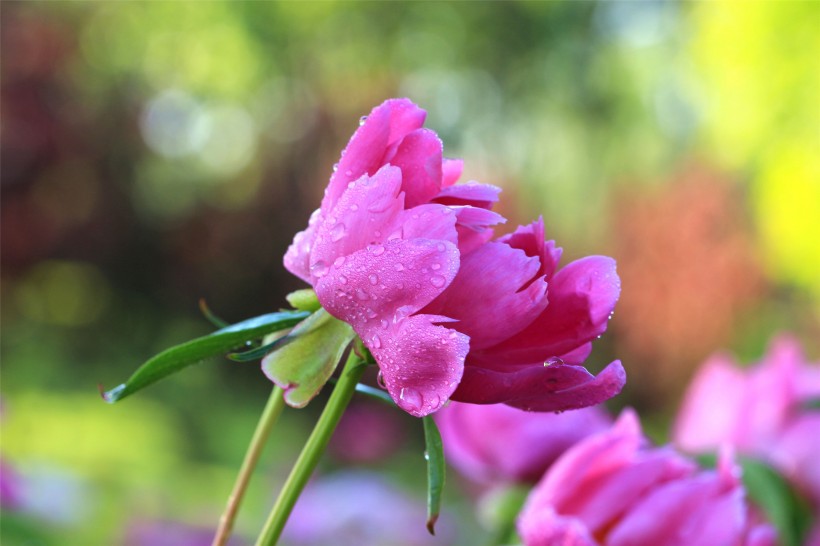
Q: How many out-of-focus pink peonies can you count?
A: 3